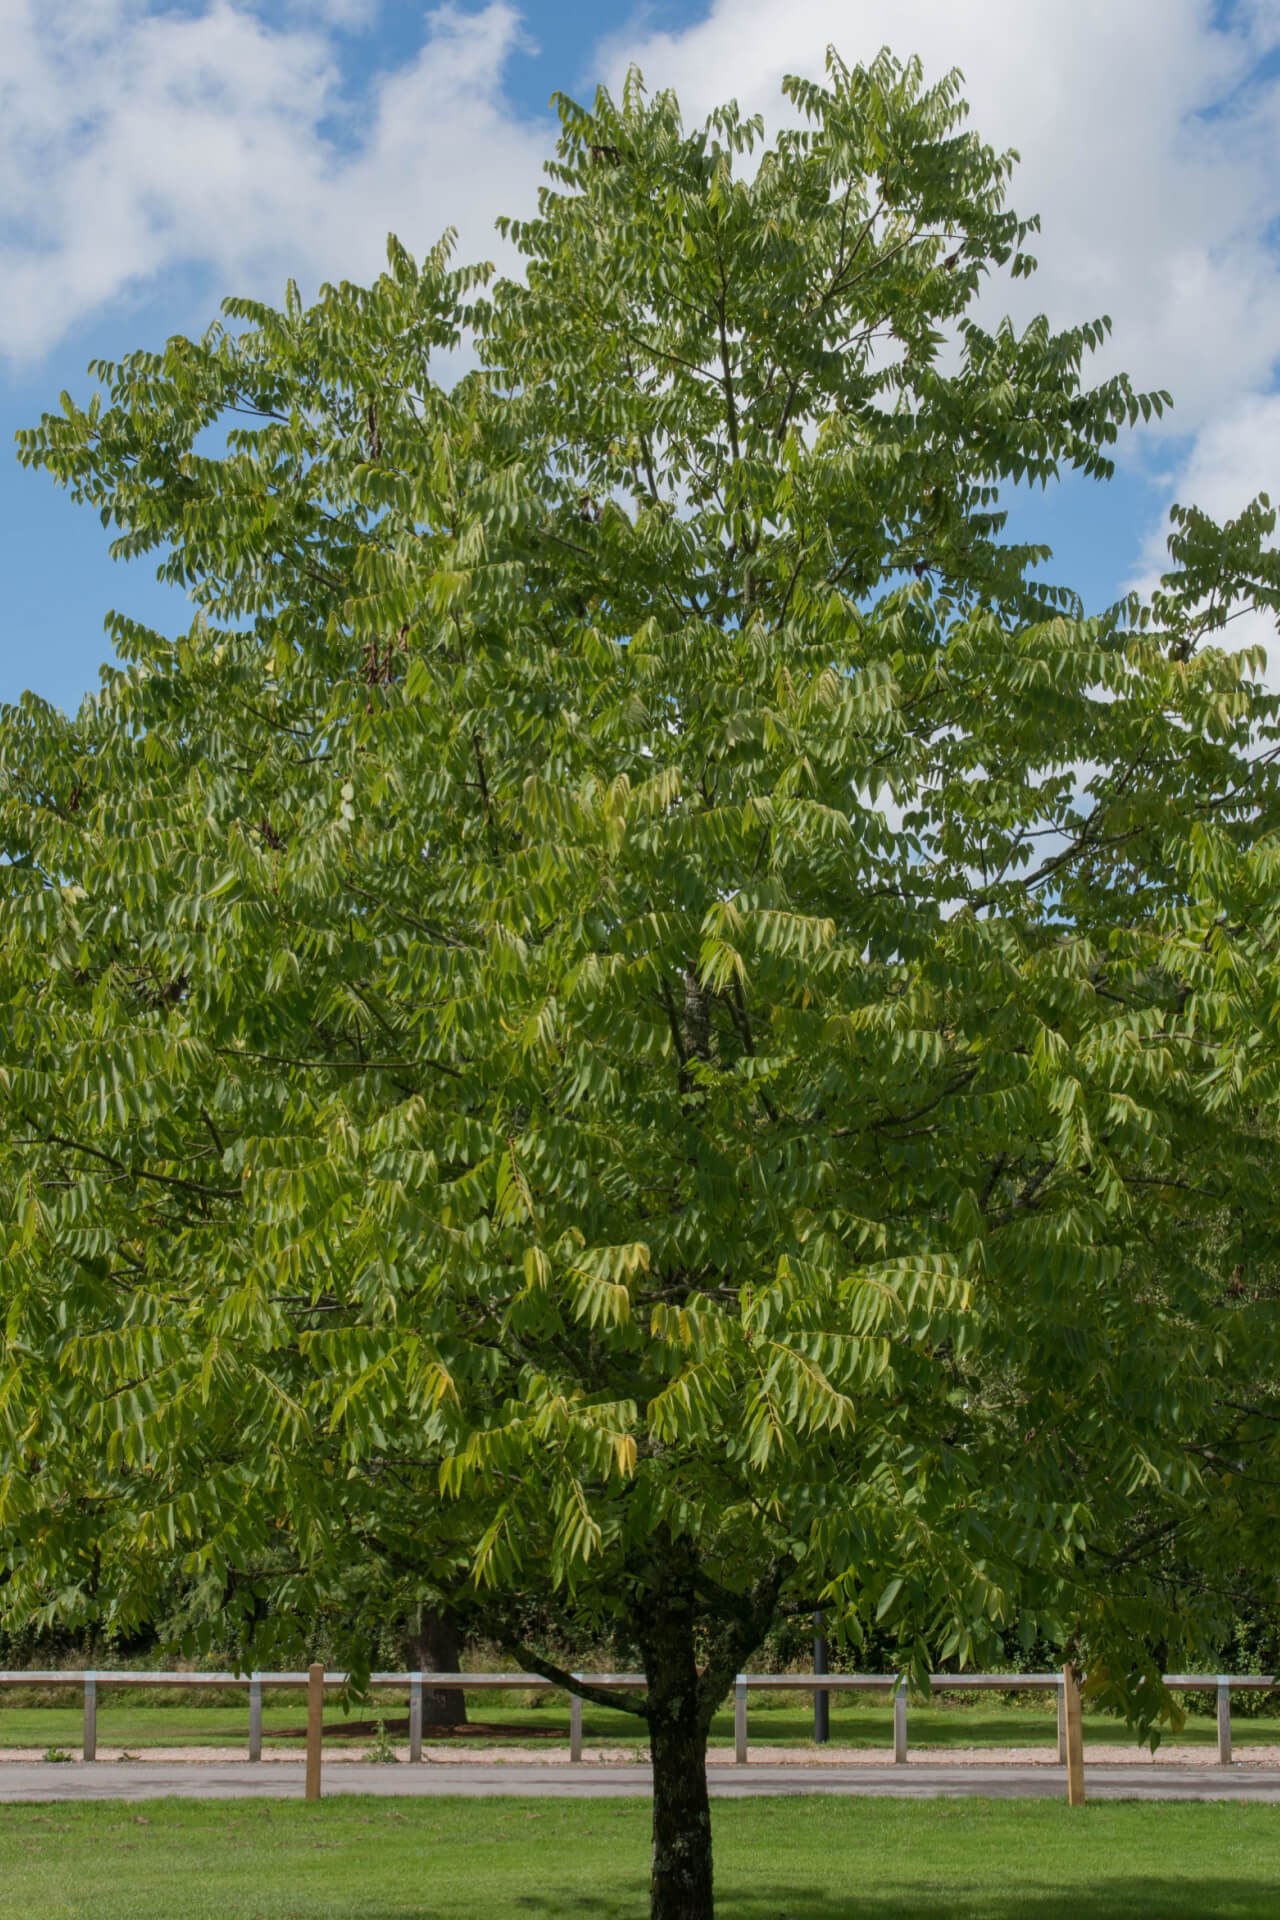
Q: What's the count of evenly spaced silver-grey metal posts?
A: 8